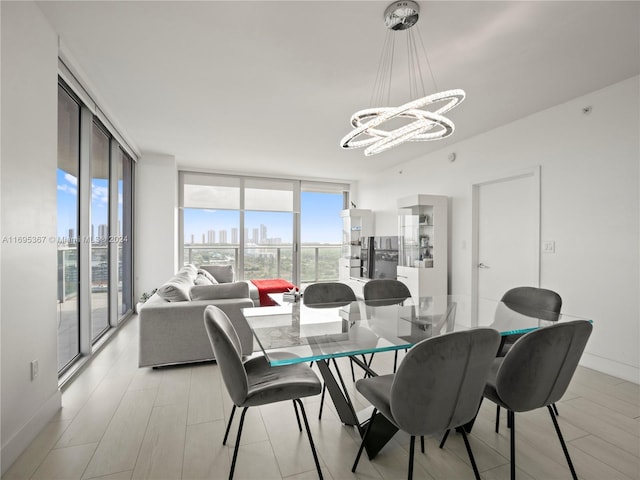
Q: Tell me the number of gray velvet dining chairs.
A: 6